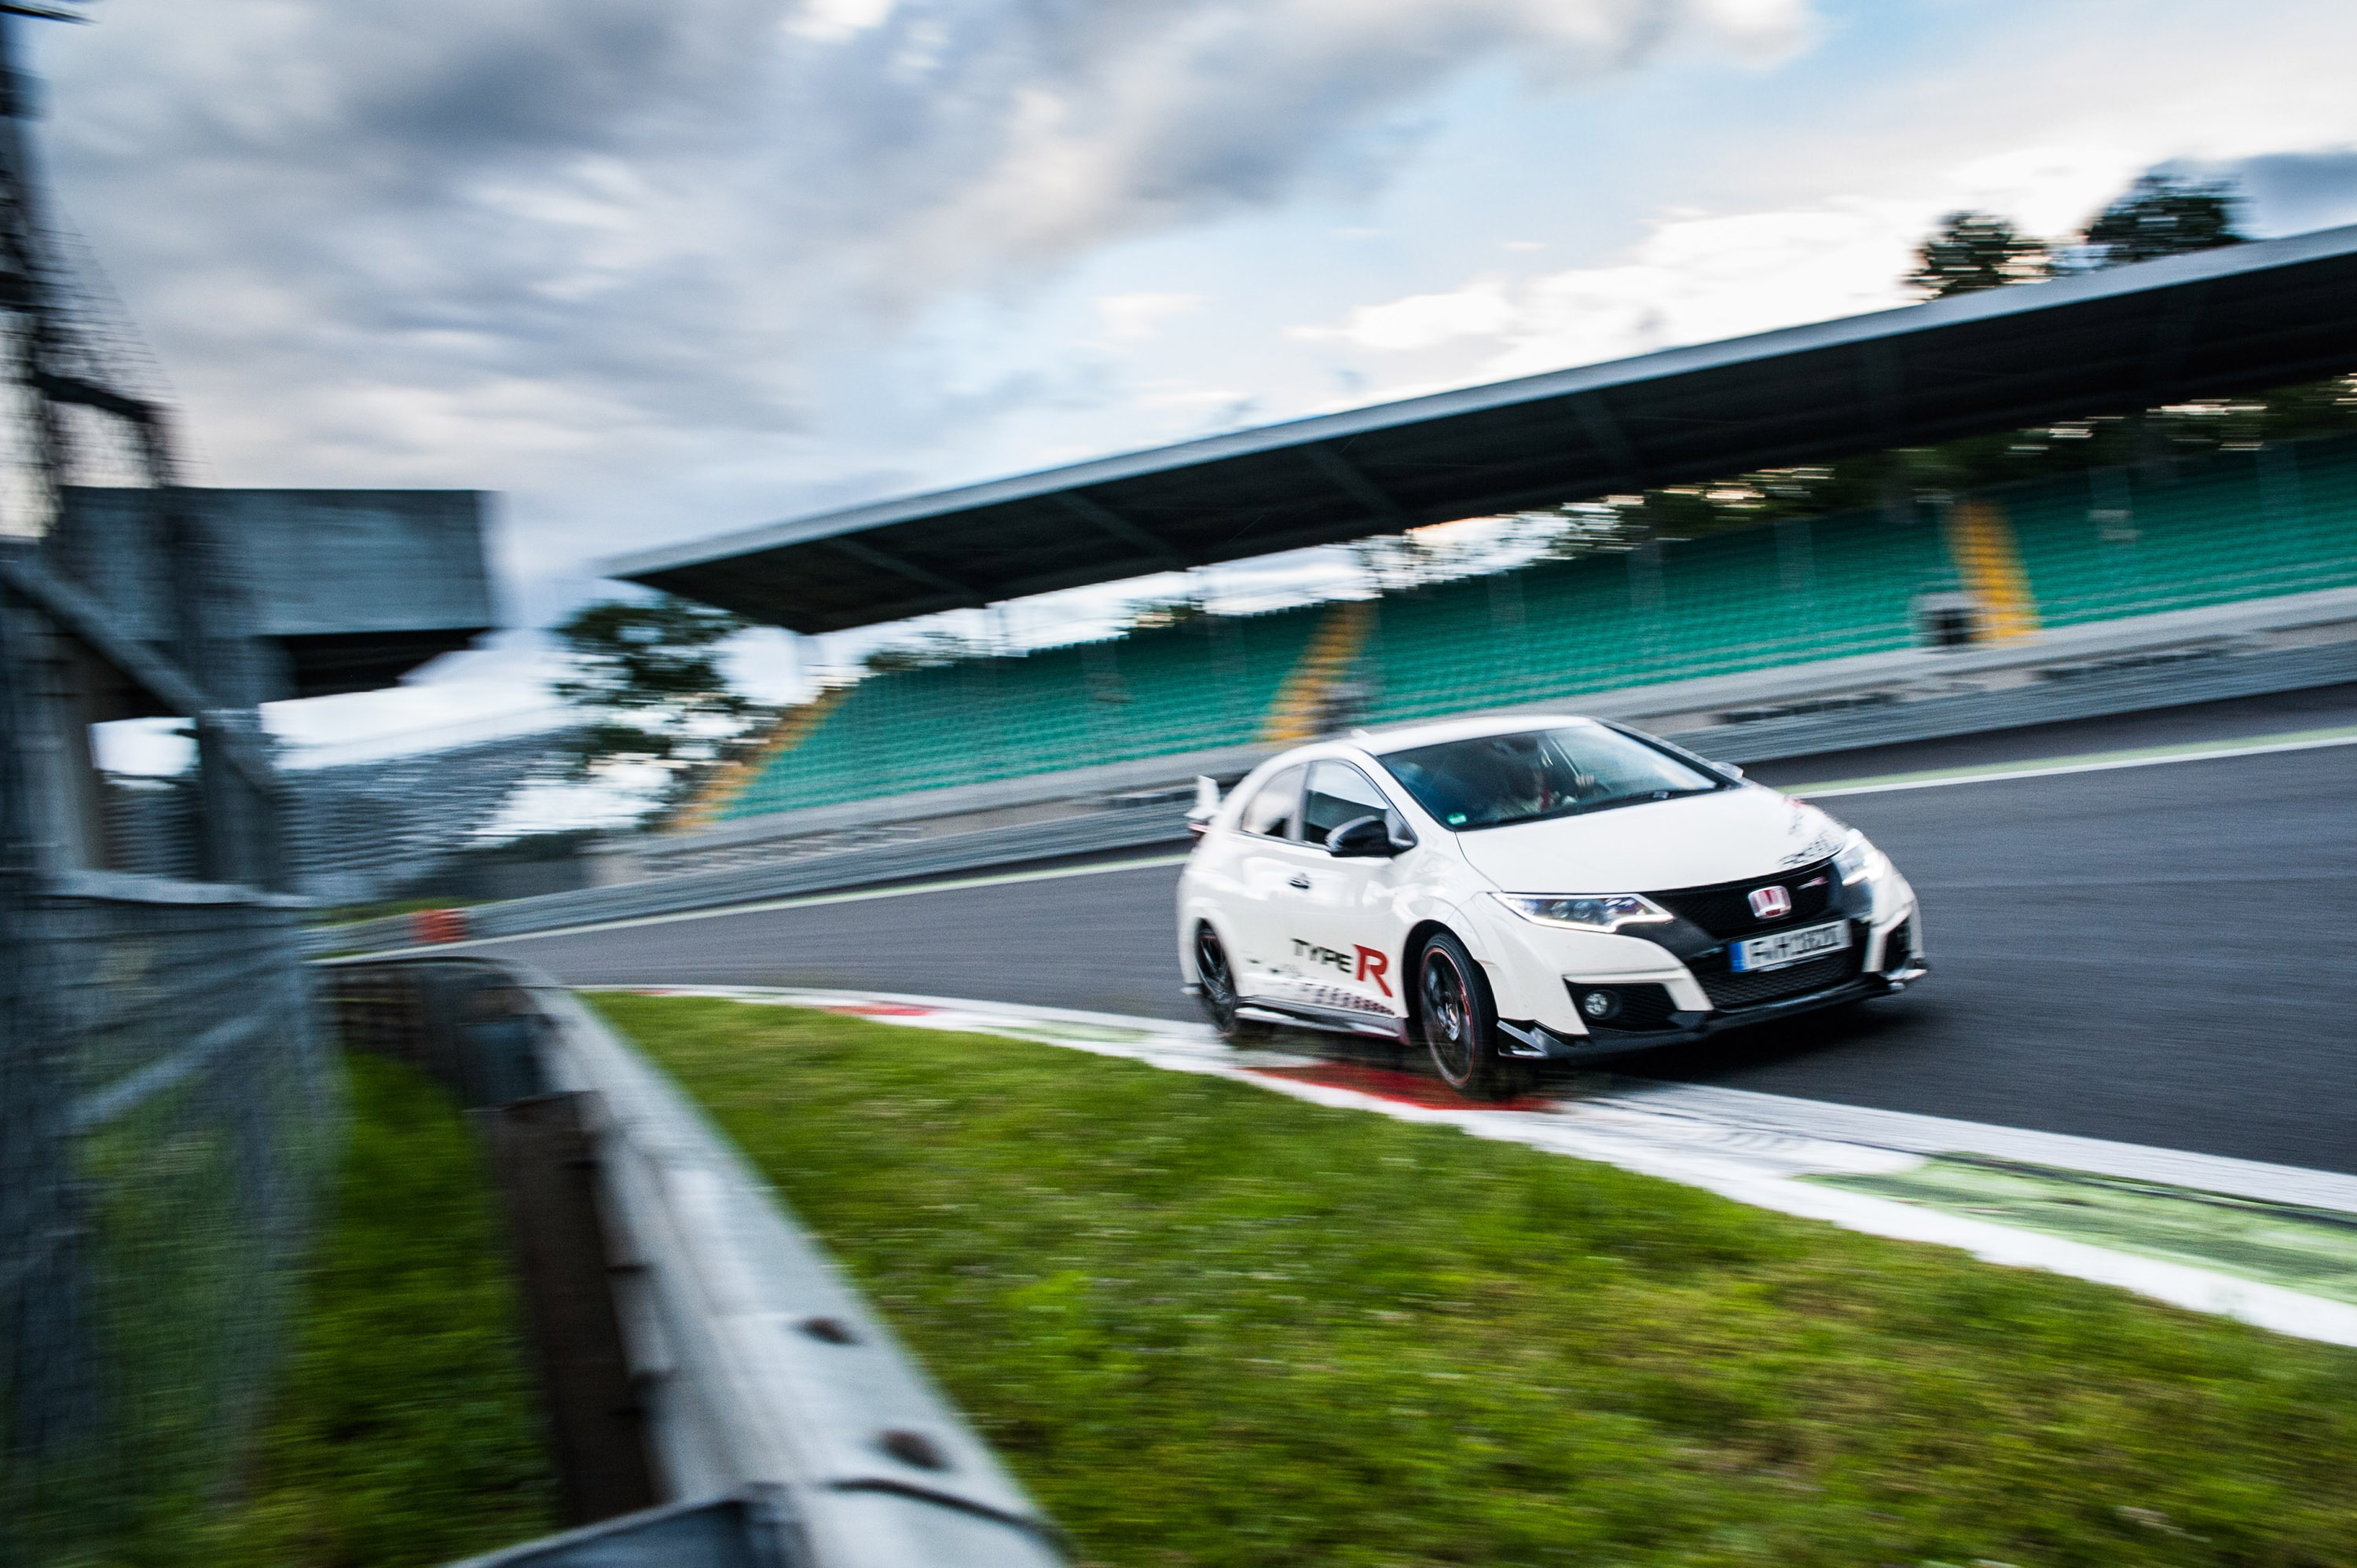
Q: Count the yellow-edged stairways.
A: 3